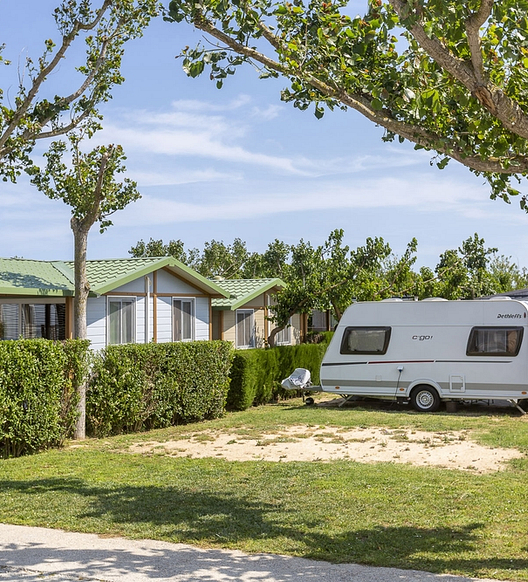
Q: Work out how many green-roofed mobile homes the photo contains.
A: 2